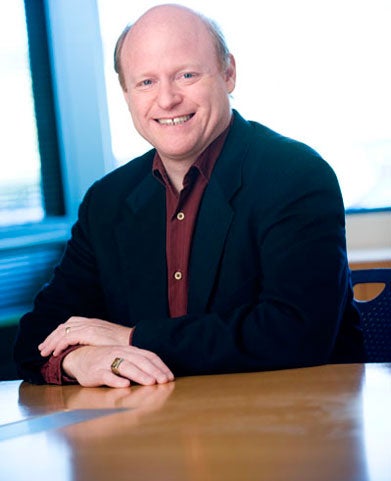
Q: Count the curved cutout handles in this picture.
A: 1